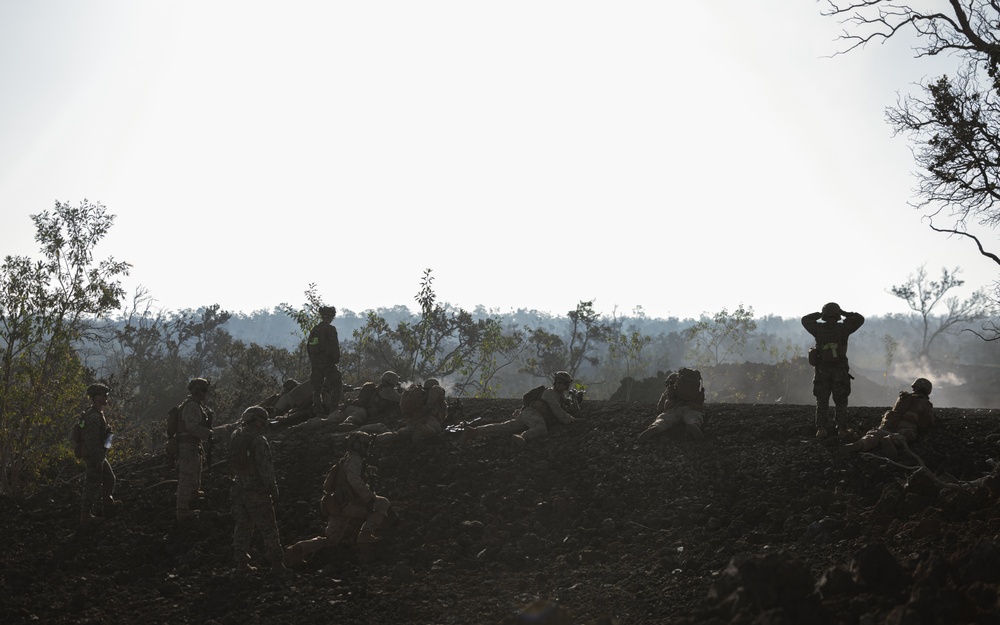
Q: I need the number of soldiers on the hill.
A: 12